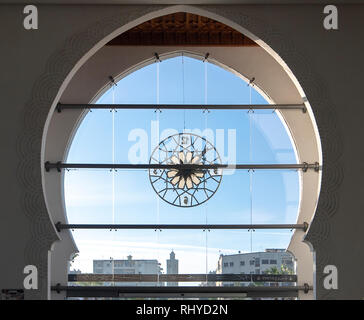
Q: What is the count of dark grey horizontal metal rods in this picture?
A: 4